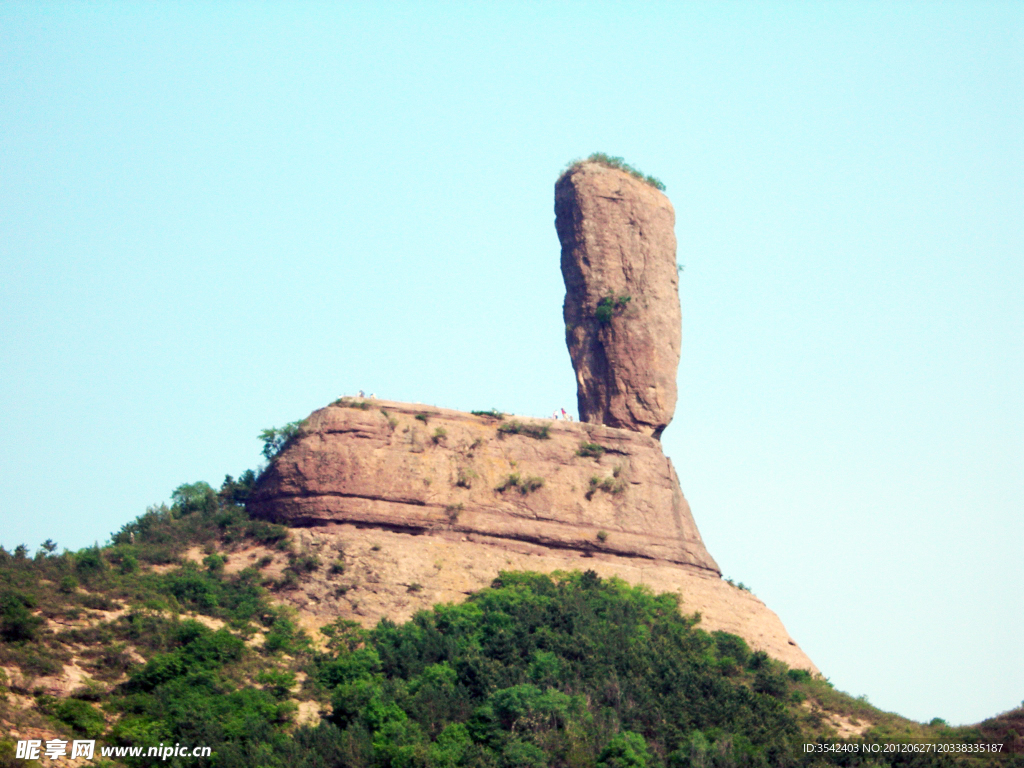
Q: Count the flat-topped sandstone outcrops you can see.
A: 1